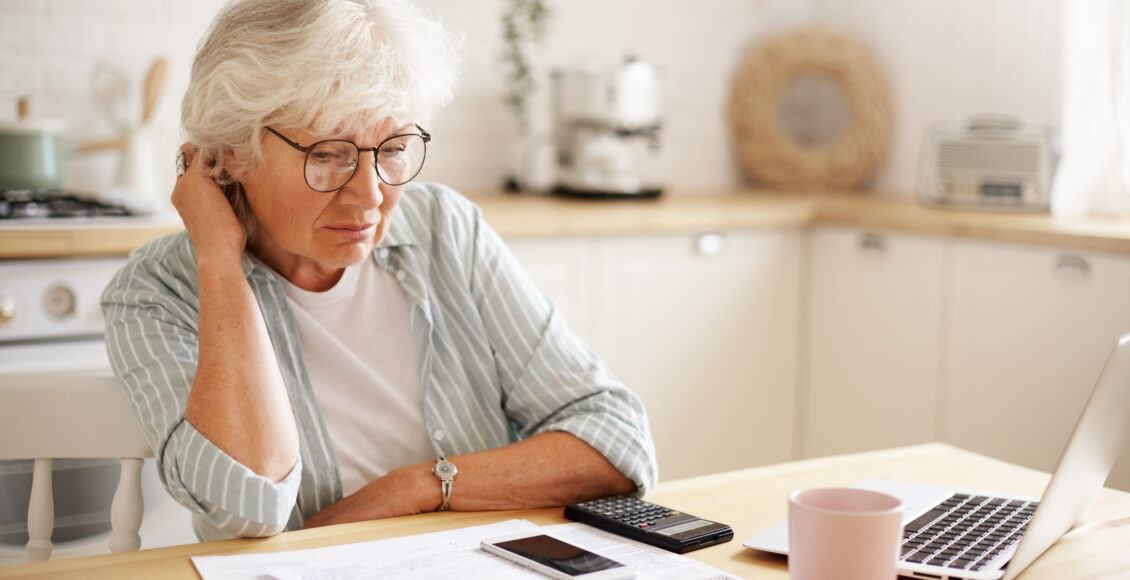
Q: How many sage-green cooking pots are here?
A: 1